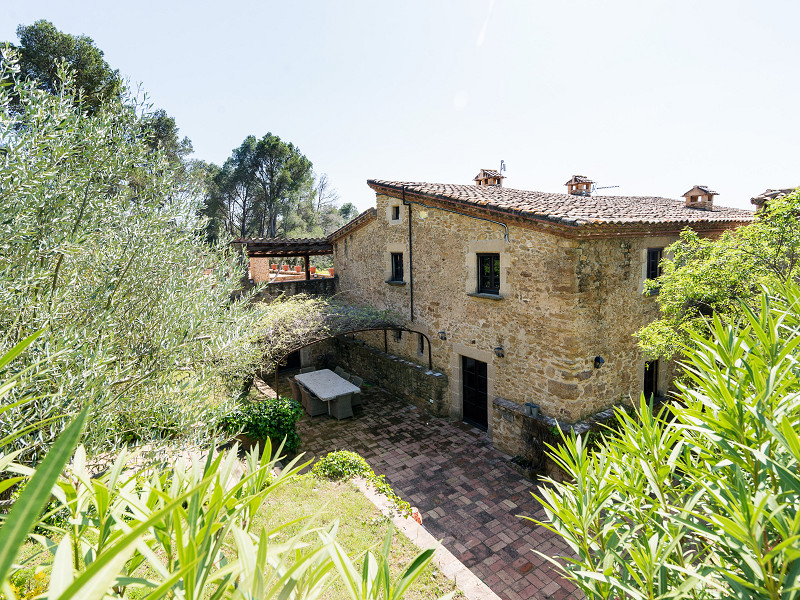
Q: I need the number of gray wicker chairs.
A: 8